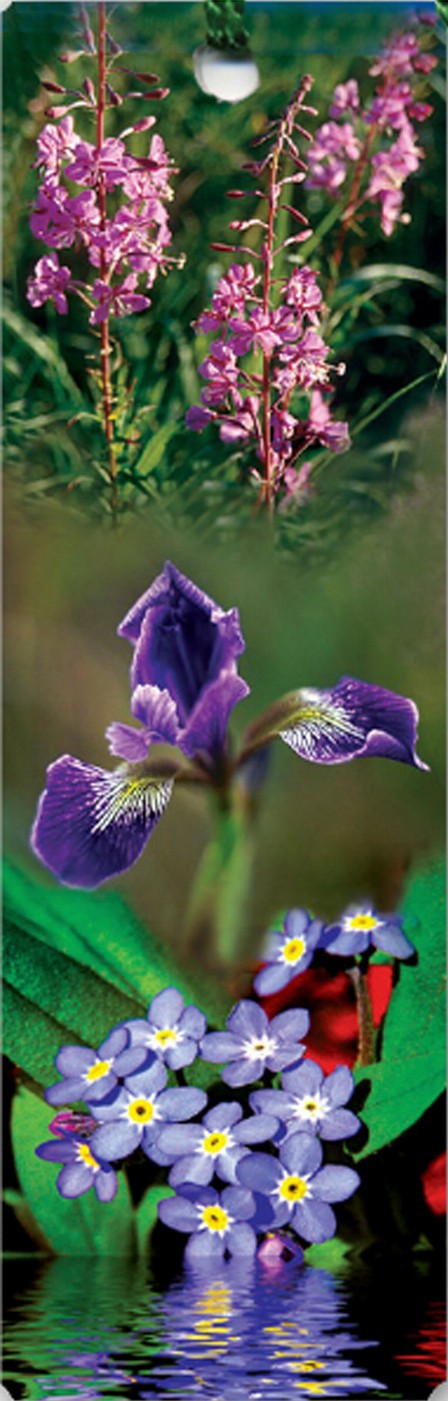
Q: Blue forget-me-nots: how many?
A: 11